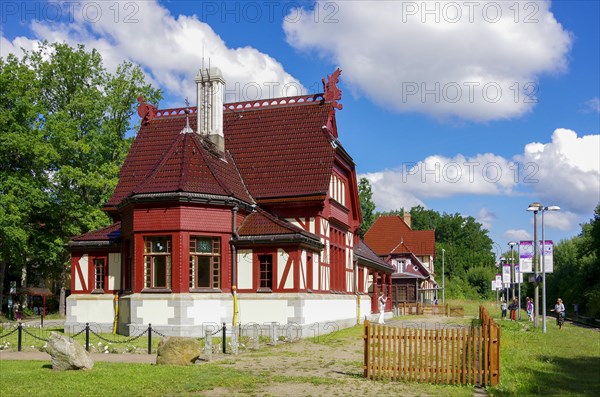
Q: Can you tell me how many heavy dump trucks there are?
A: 0